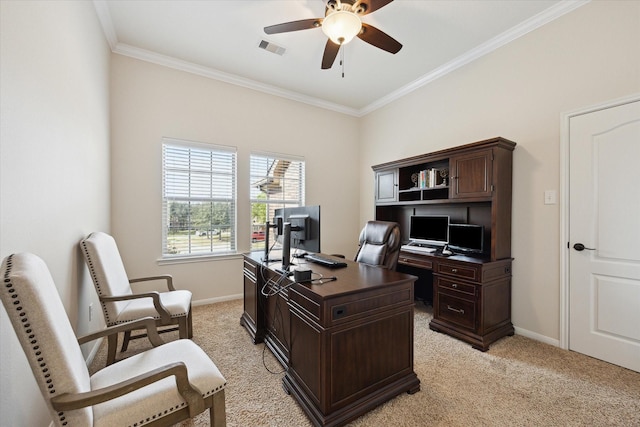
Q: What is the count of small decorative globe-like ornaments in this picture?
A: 2